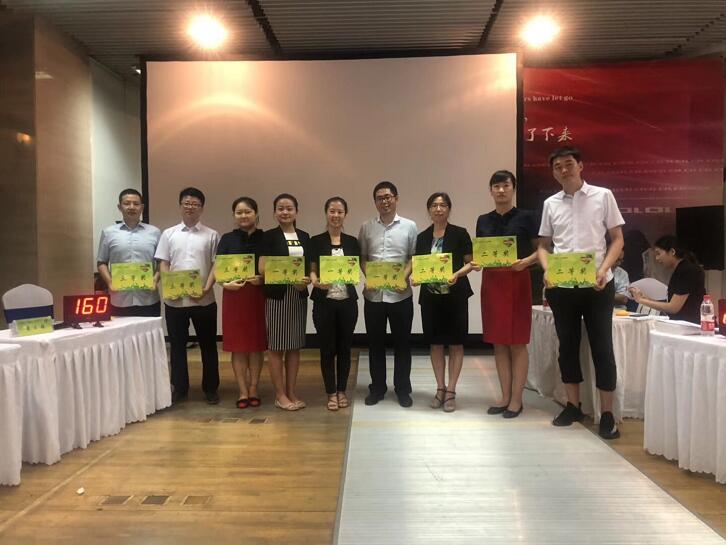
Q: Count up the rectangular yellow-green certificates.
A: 9